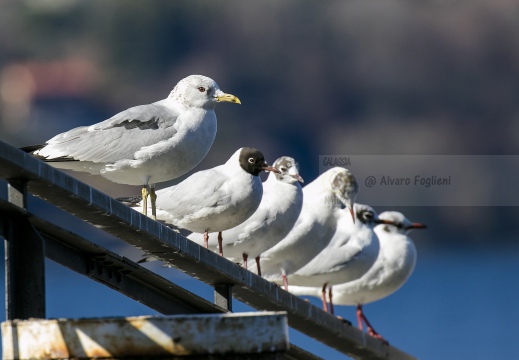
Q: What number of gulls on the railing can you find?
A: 6